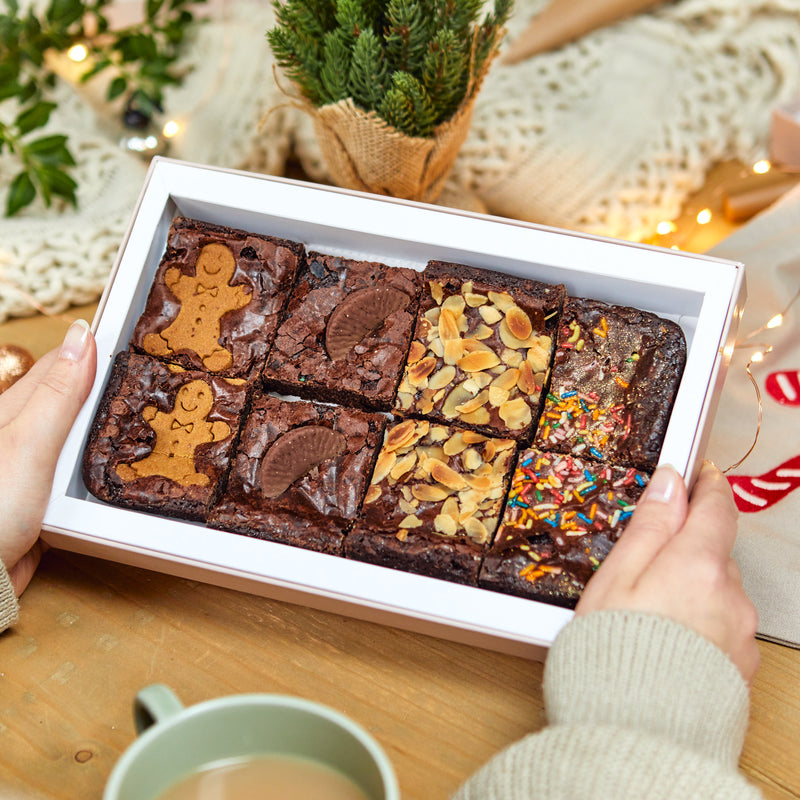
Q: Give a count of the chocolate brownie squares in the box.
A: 8